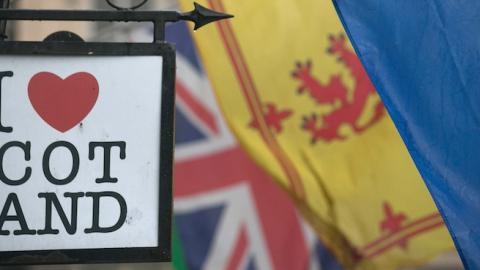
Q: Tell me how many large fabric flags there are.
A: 3